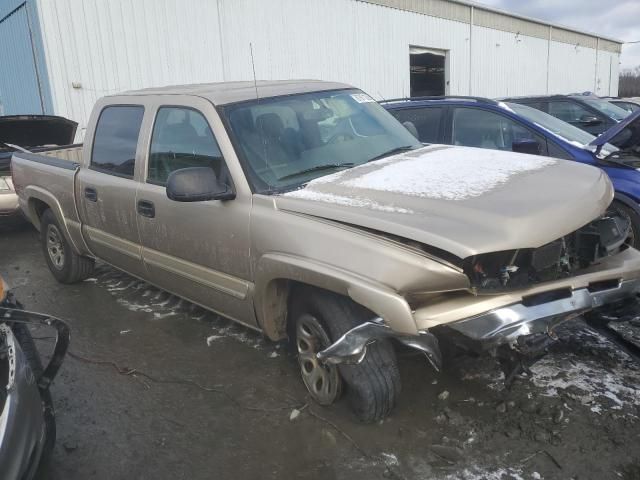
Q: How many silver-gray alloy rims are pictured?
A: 2